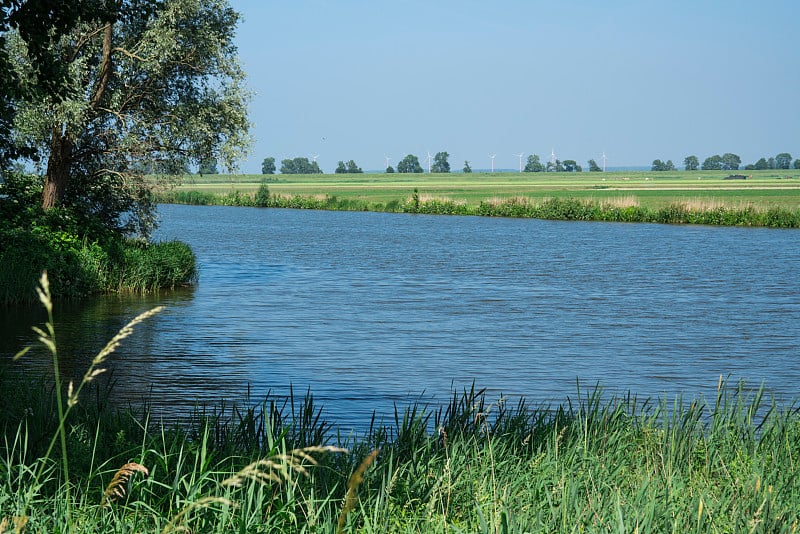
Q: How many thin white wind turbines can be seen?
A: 7